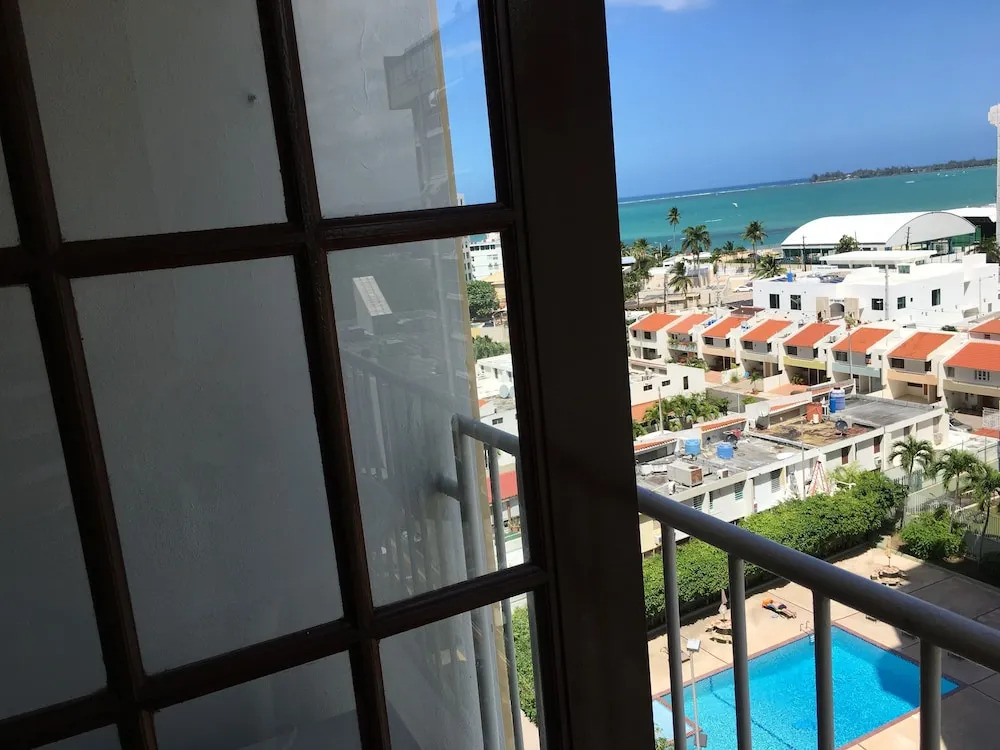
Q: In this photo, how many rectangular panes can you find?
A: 9